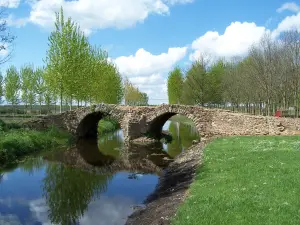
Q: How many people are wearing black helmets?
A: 0